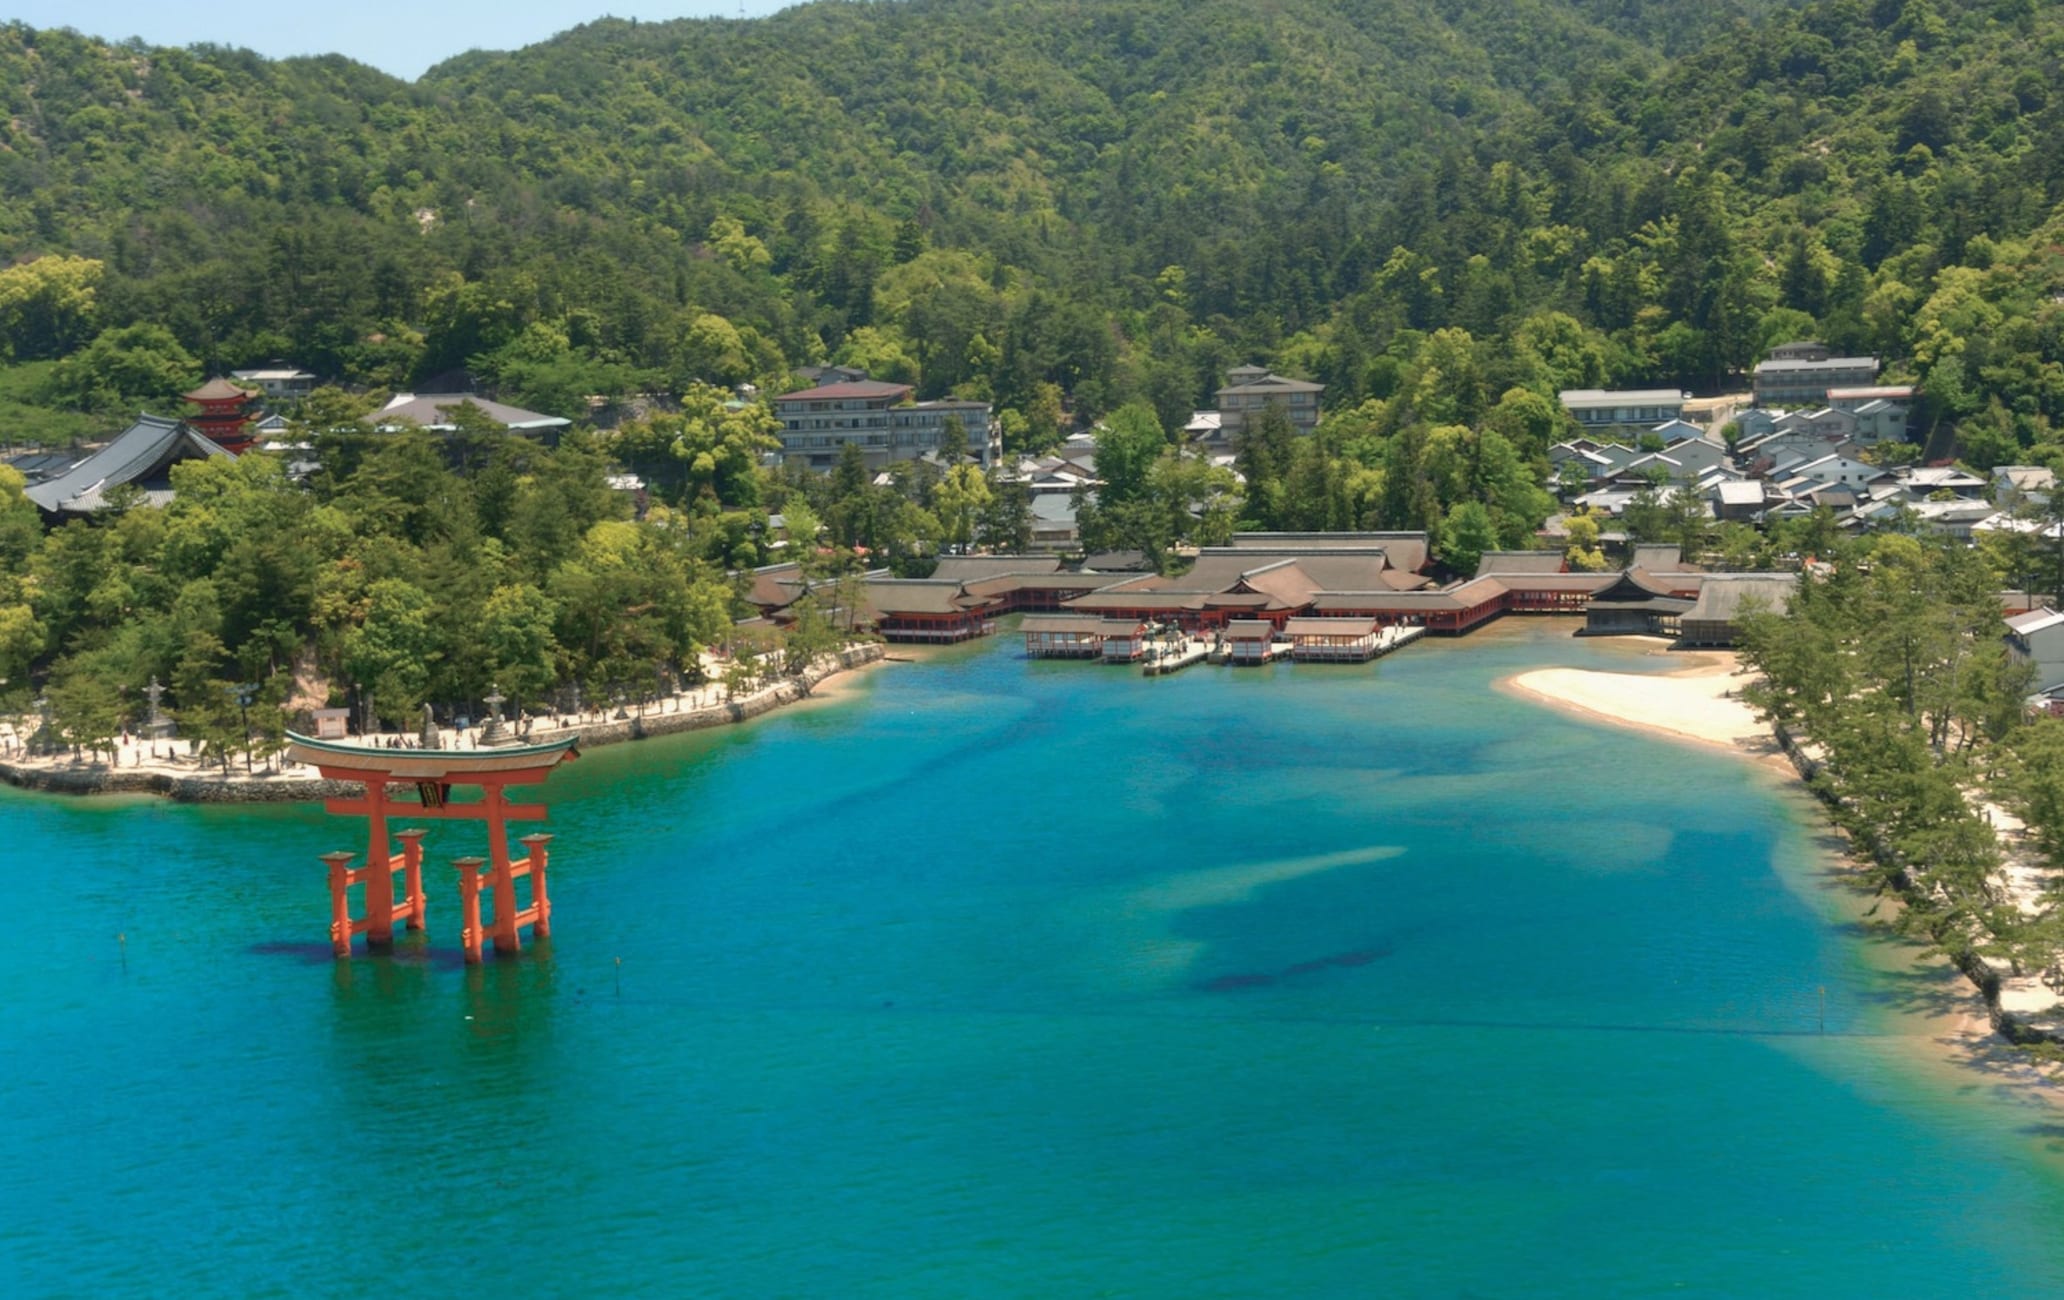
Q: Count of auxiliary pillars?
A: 4